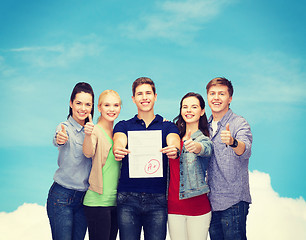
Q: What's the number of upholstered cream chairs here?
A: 0